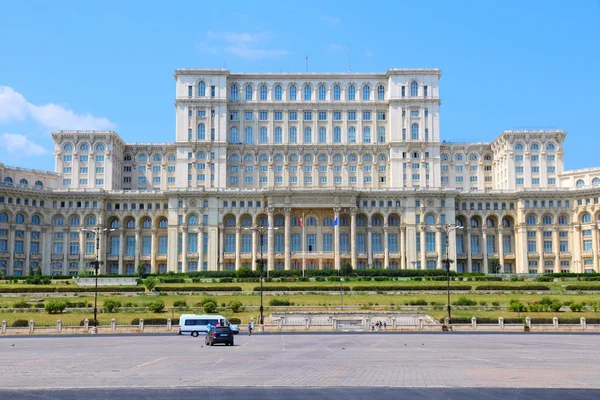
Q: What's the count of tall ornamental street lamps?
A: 3